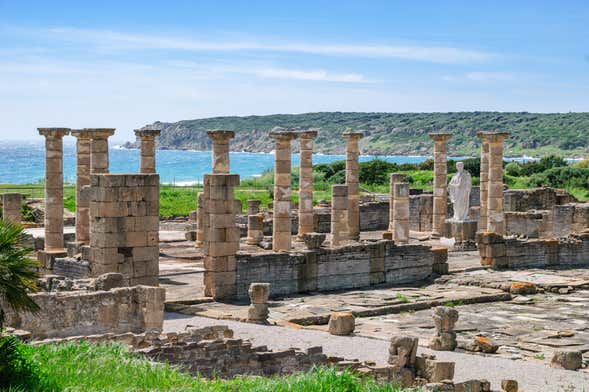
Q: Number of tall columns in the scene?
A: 11